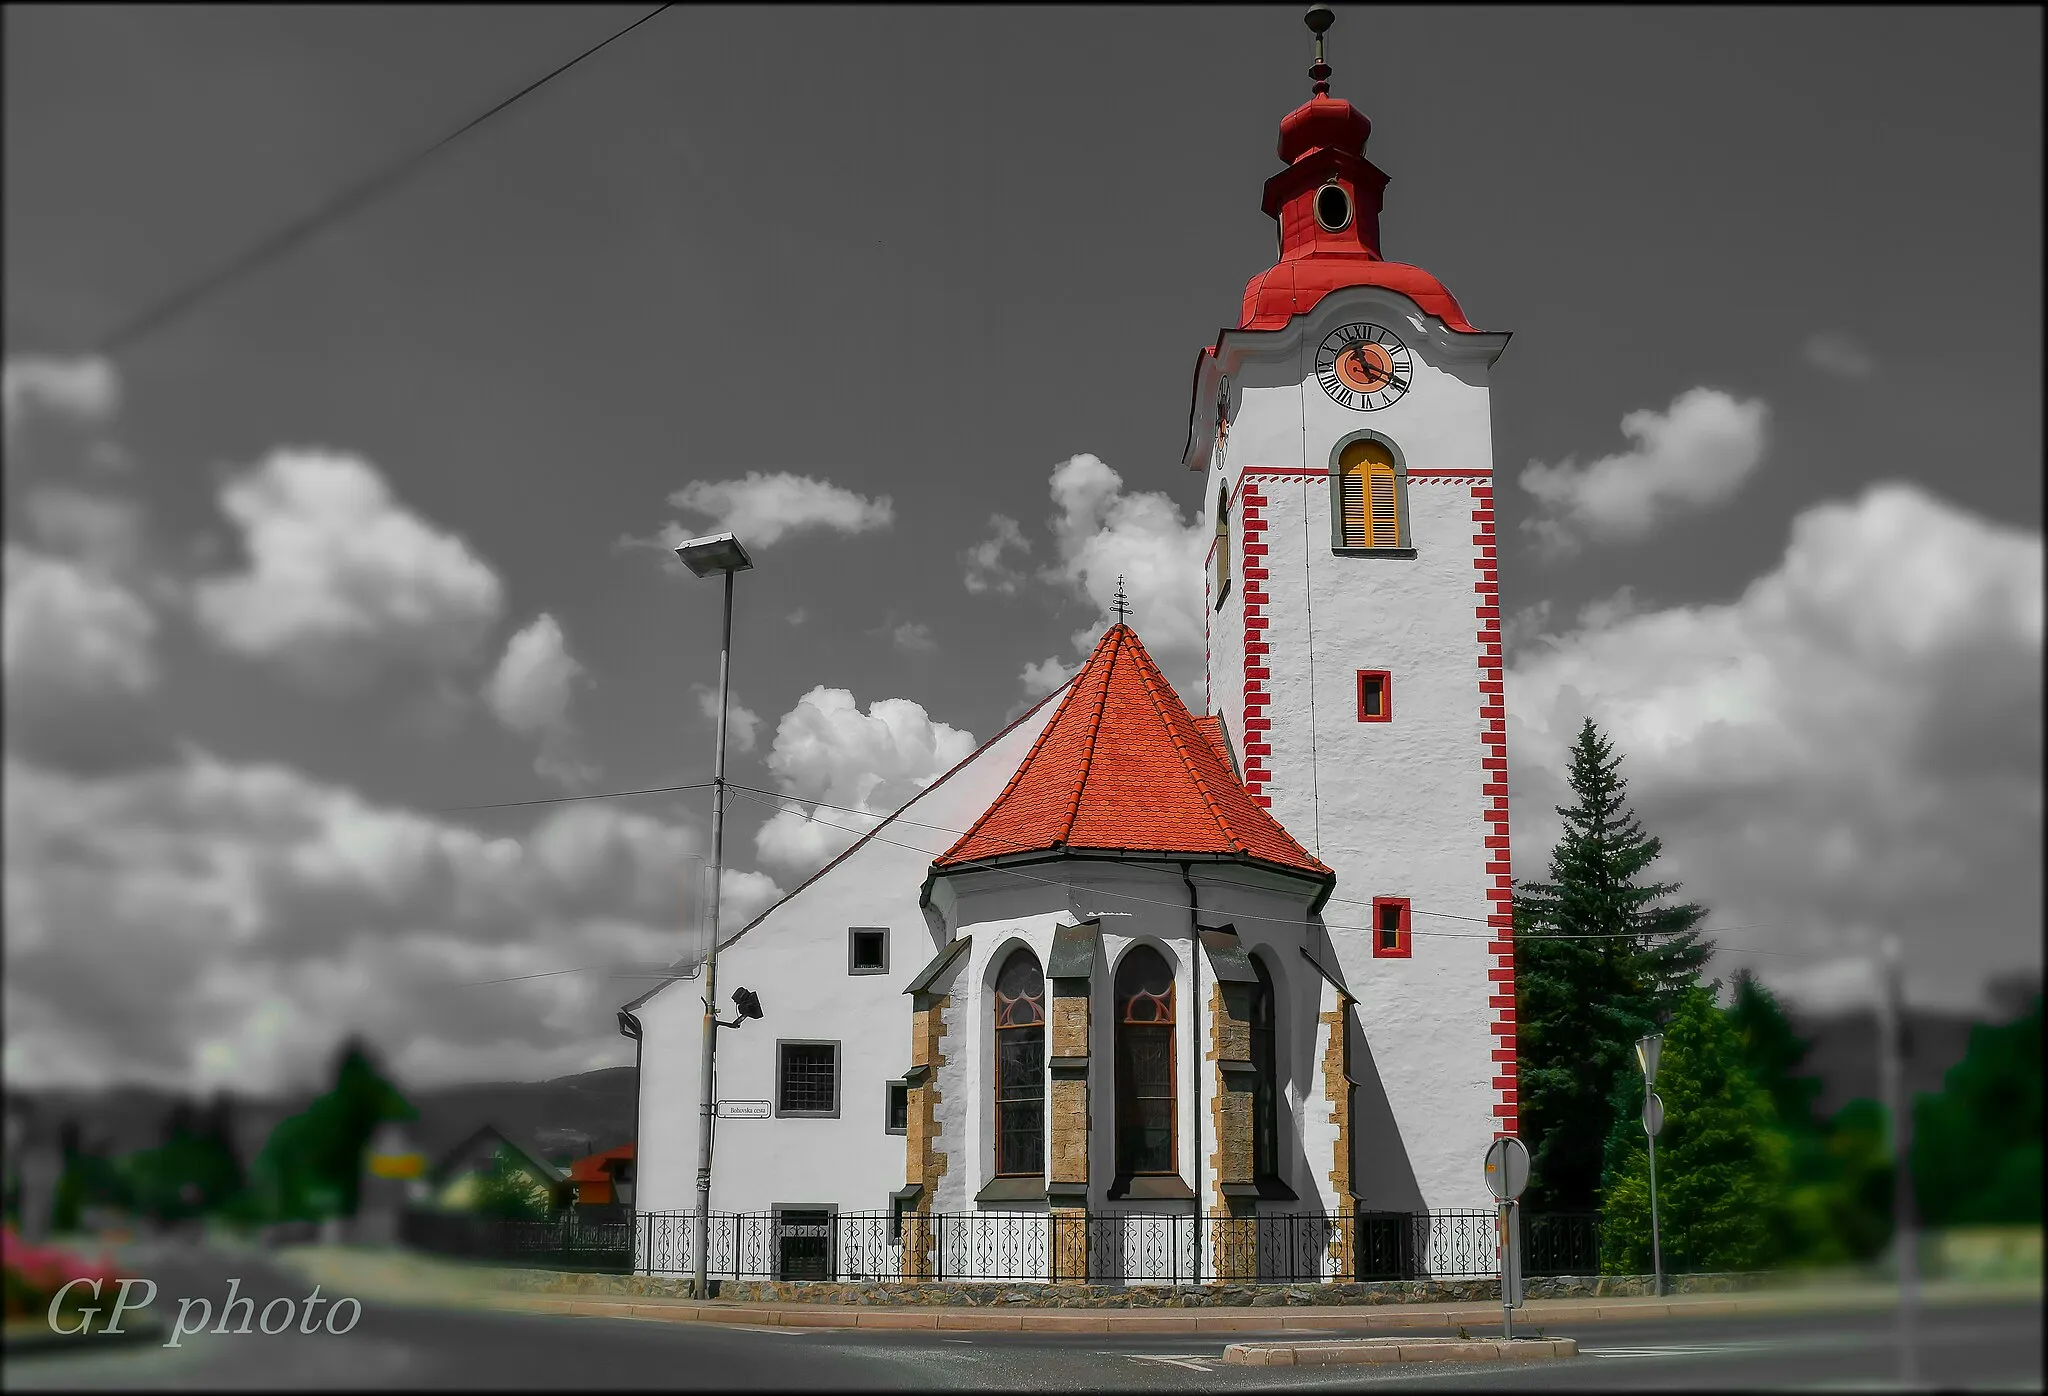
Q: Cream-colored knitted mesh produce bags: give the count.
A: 0